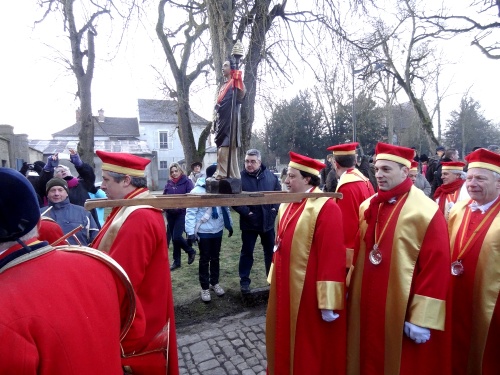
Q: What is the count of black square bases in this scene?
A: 1